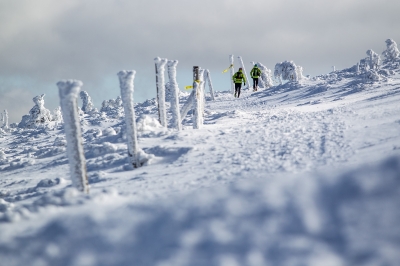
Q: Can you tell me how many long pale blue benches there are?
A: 0